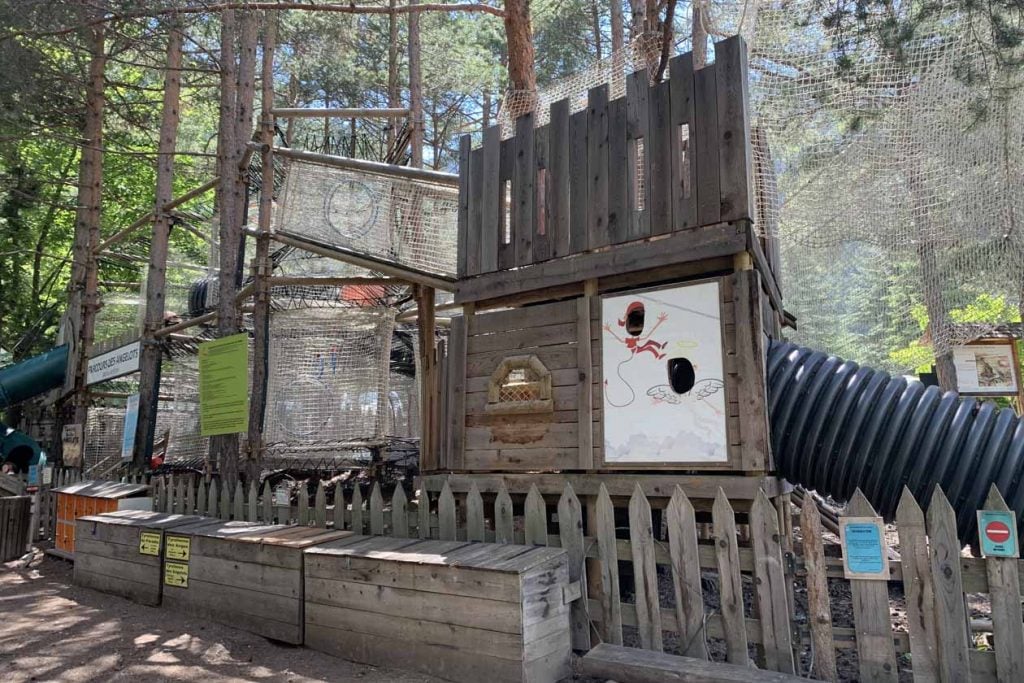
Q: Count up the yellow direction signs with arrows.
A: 3